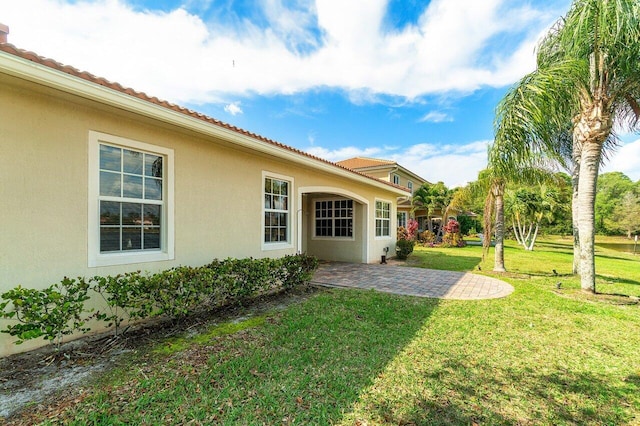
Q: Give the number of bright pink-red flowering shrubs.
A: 2